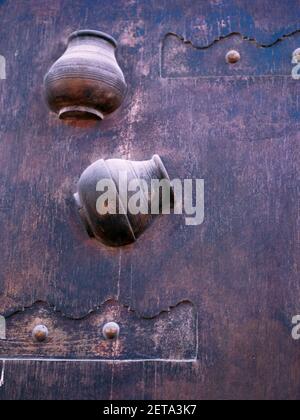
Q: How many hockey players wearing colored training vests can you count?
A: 0